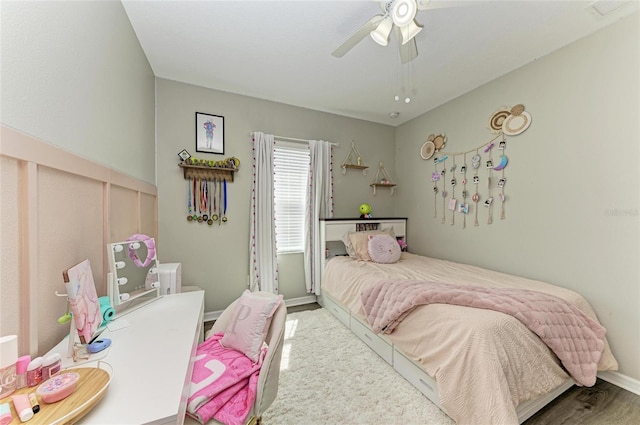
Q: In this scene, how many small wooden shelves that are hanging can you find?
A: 2